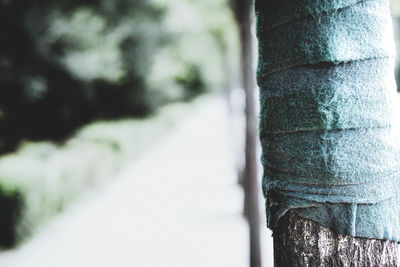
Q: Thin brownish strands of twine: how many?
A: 0